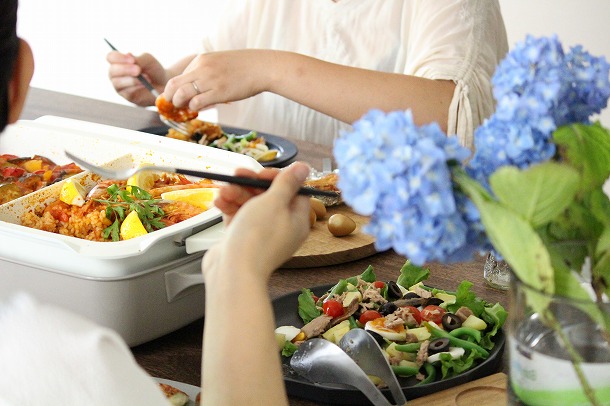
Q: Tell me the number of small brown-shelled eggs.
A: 3